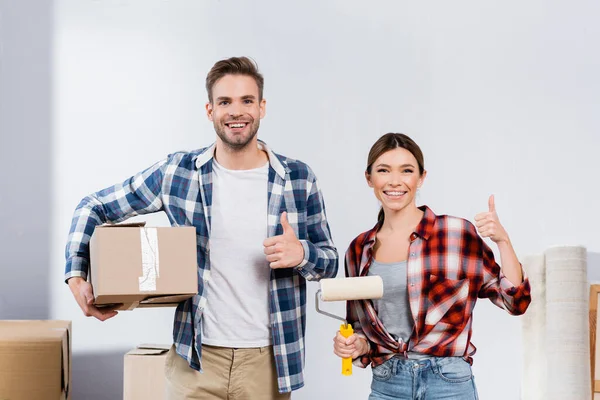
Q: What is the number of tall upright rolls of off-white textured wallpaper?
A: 2